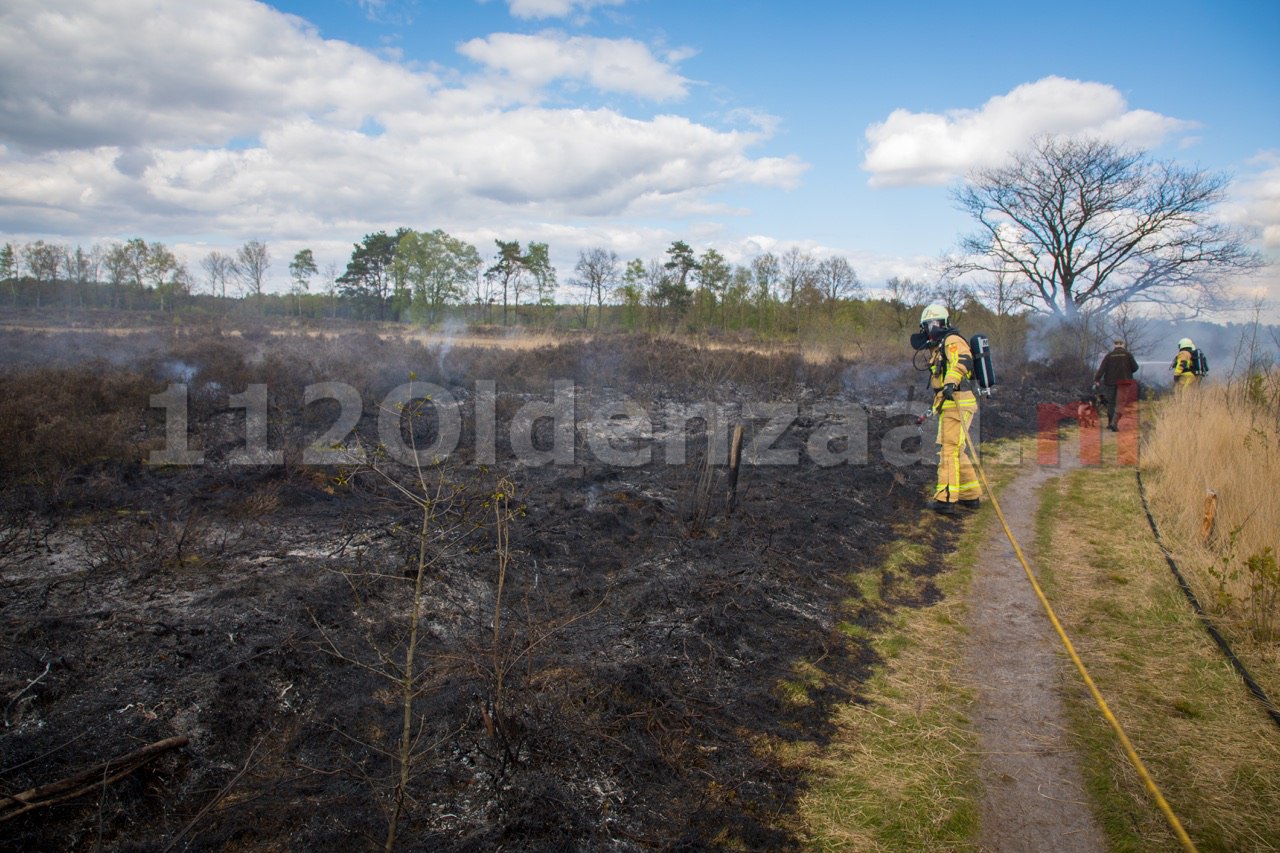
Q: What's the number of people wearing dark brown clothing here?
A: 1